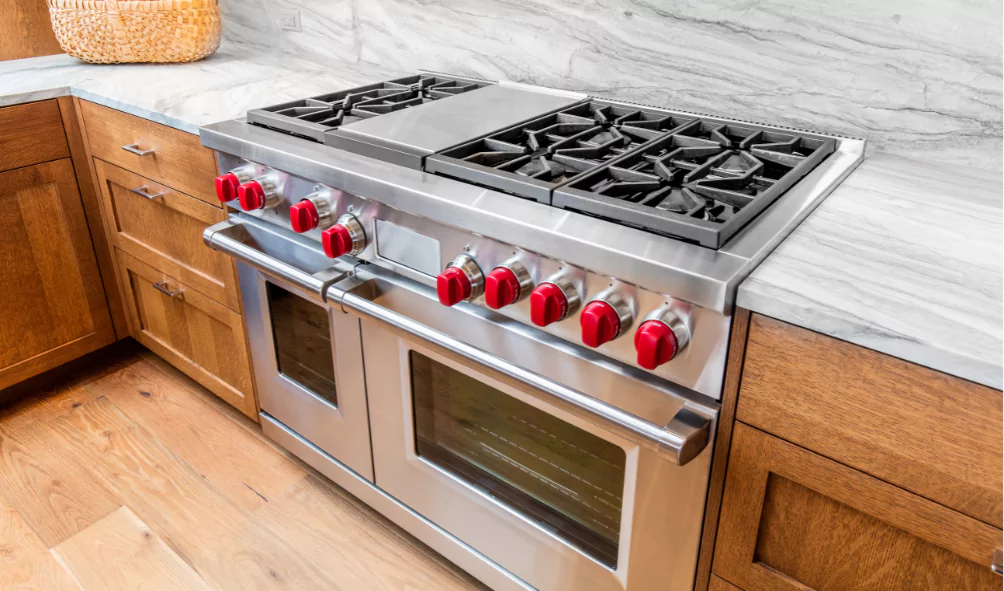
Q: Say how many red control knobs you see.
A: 9